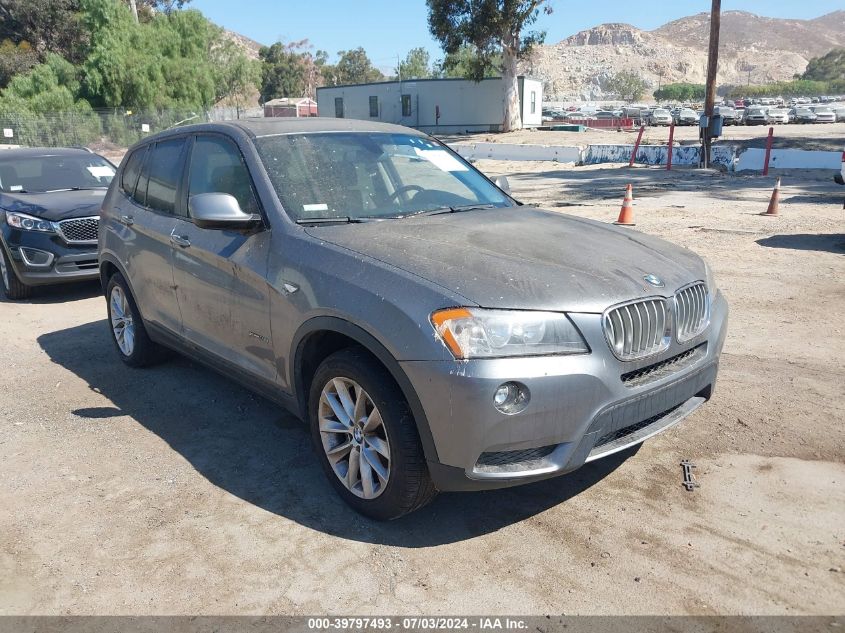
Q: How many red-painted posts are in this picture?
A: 3